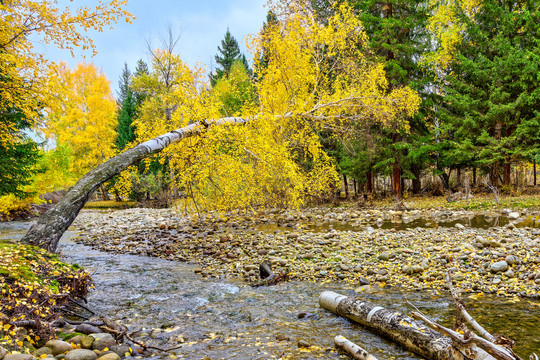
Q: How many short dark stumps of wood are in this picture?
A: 1